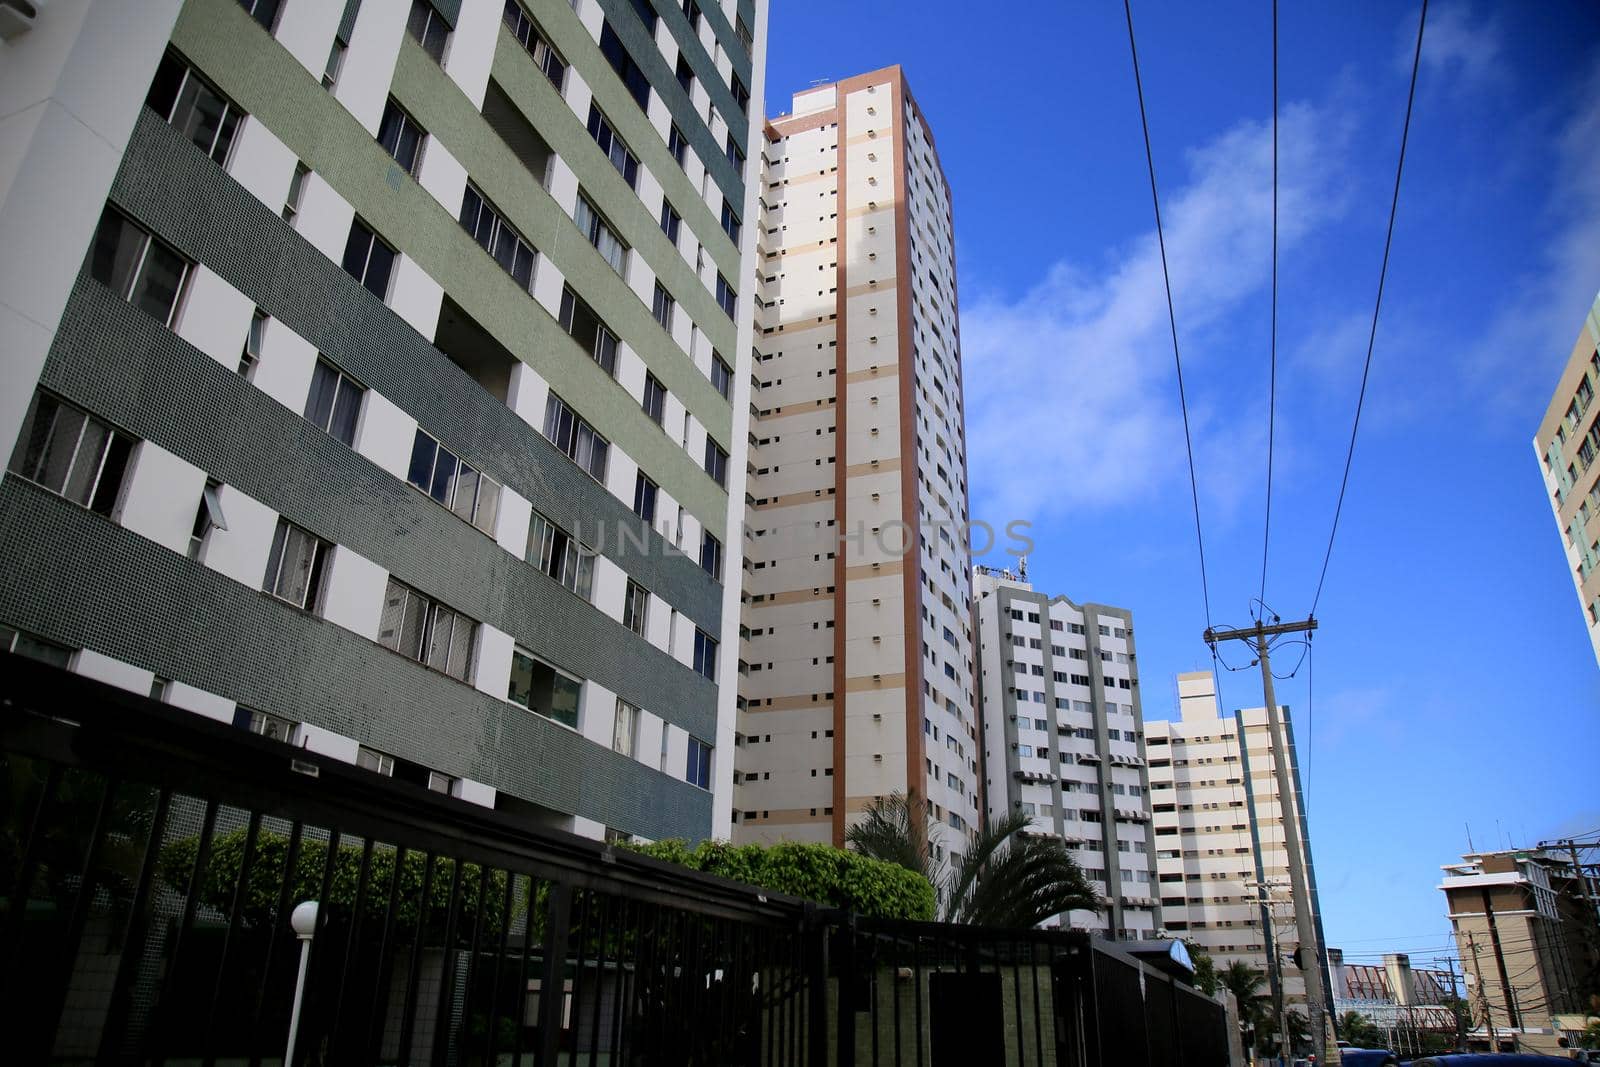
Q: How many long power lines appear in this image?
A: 3